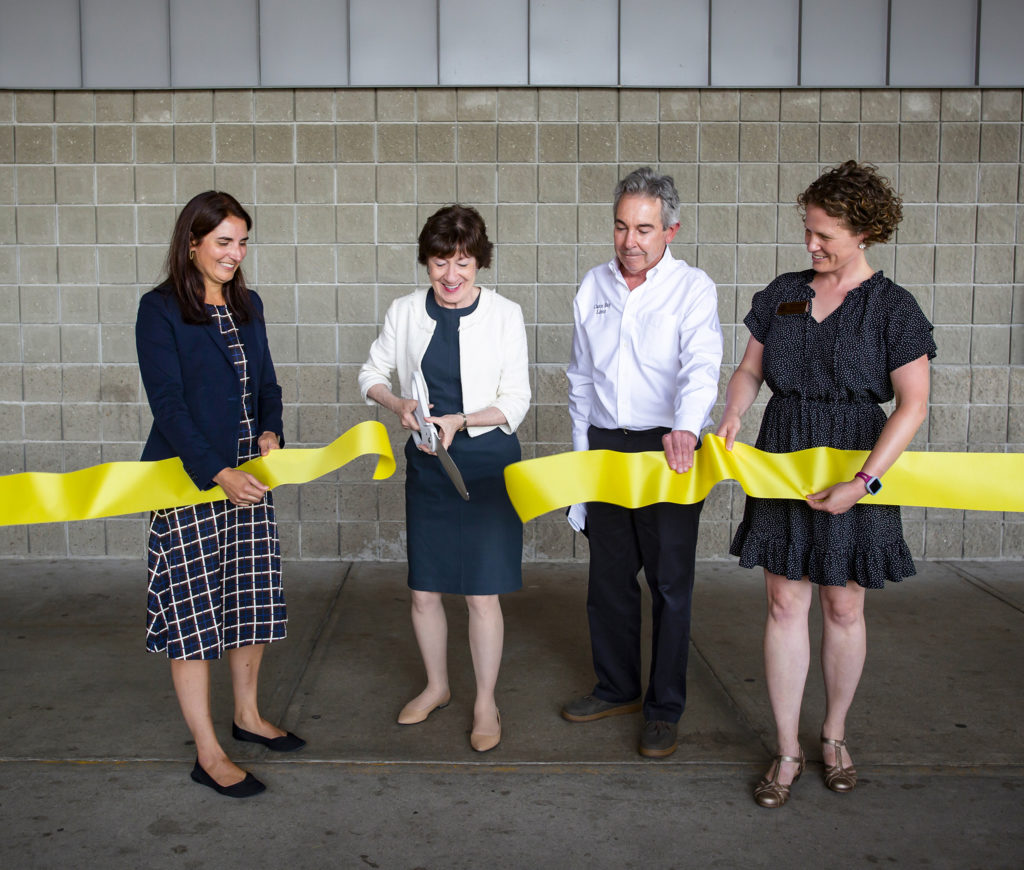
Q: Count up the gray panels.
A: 12